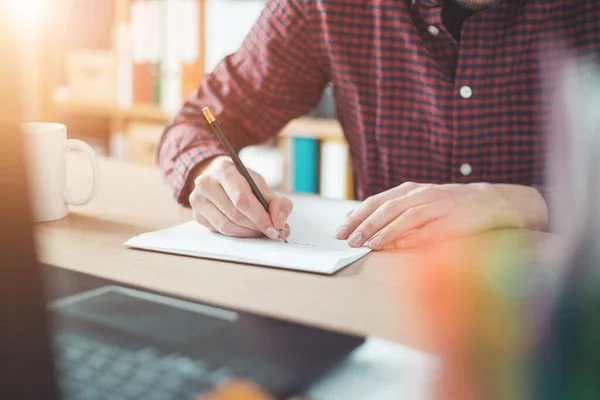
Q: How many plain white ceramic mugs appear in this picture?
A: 1